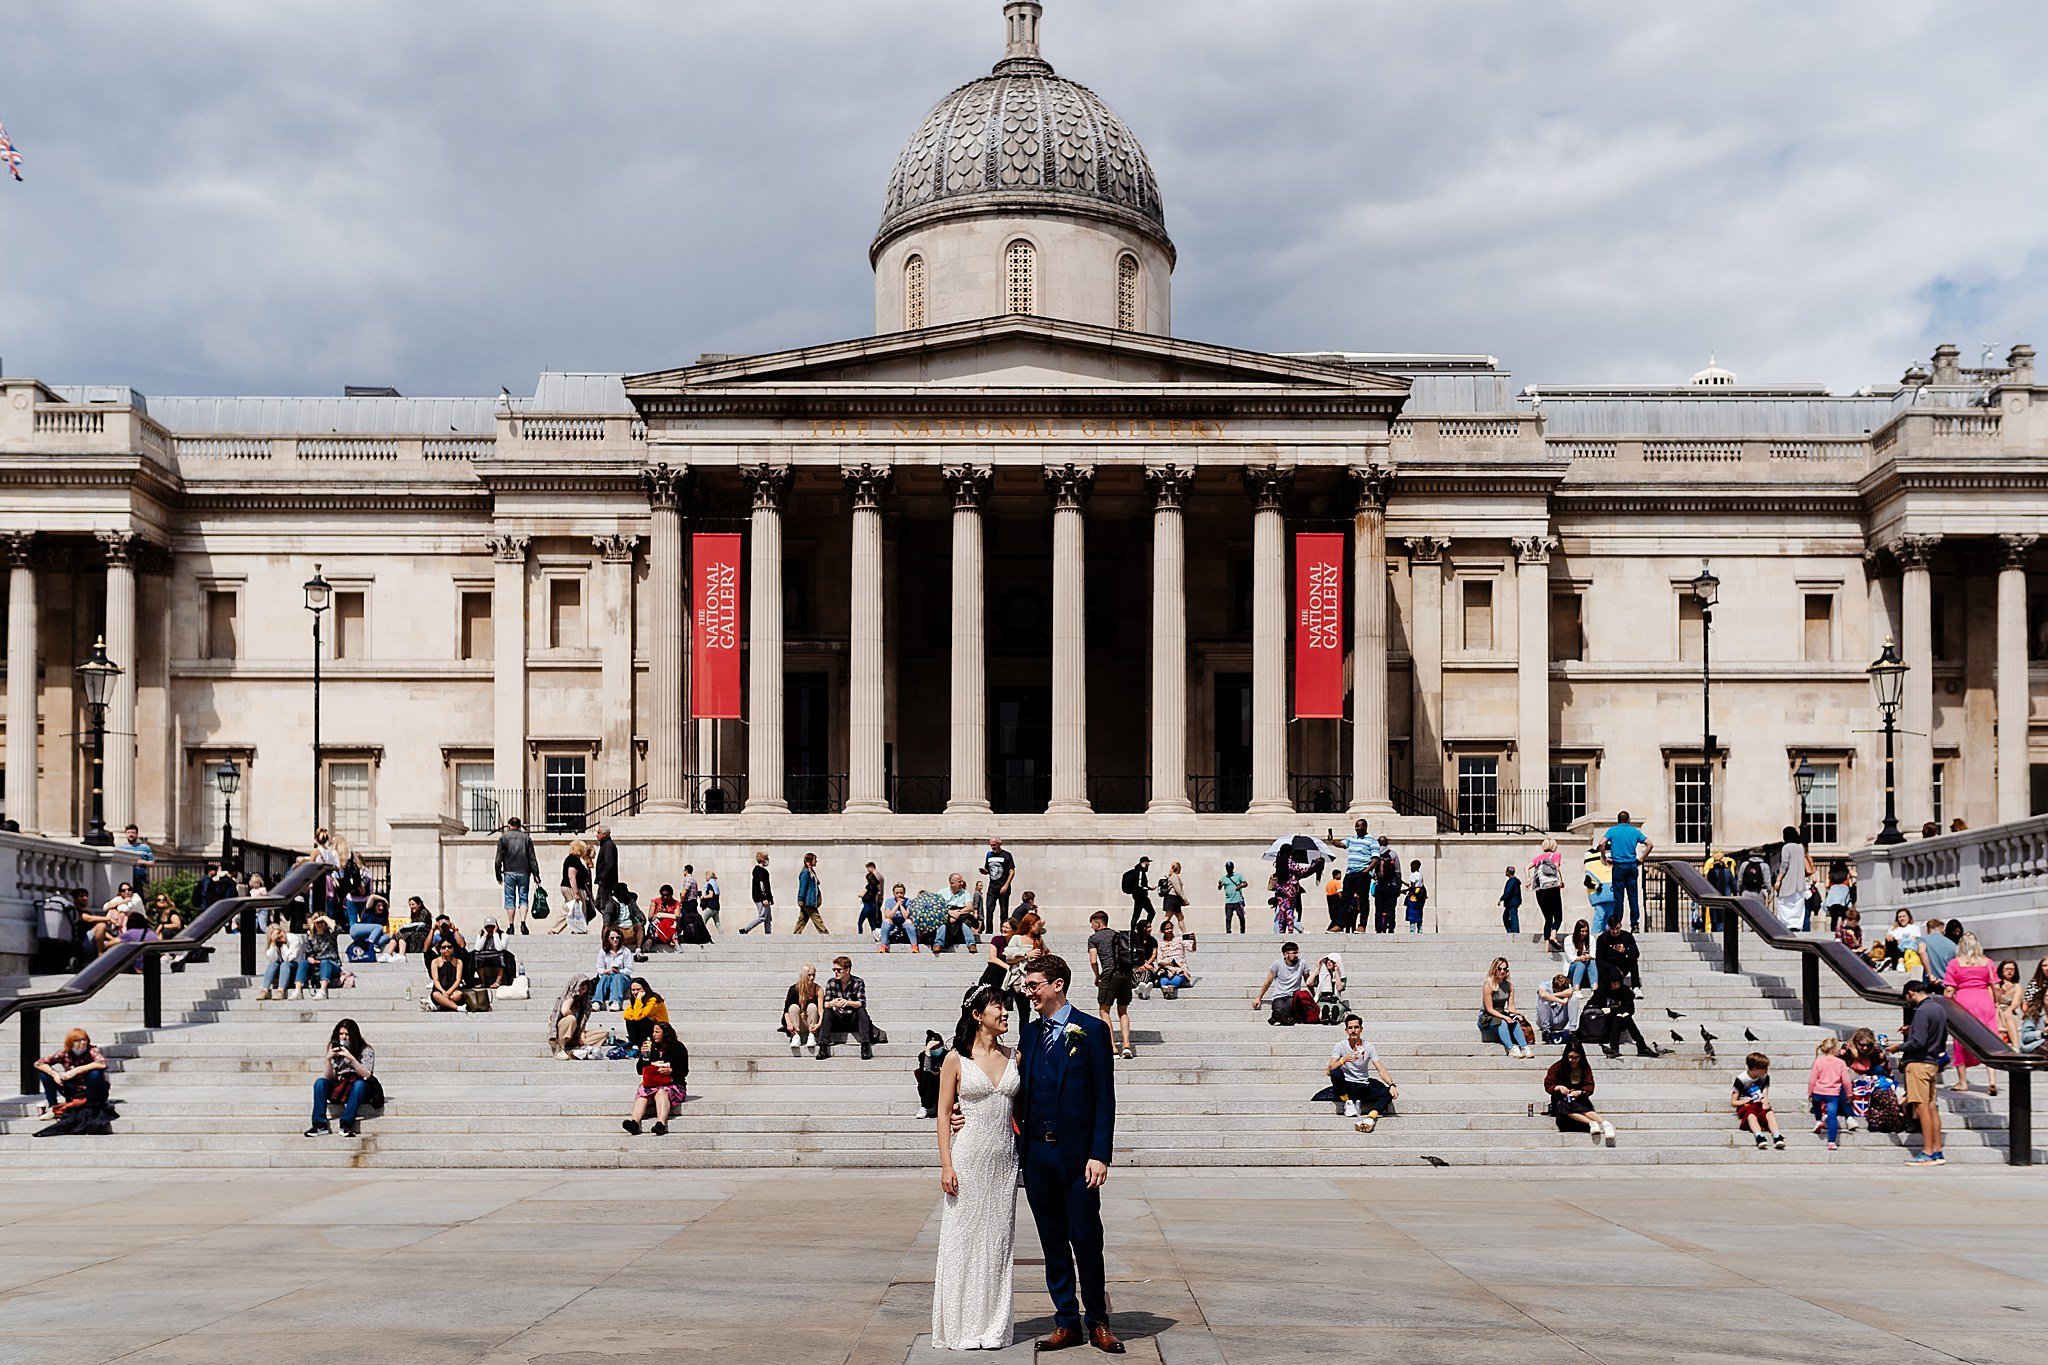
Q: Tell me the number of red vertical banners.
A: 2